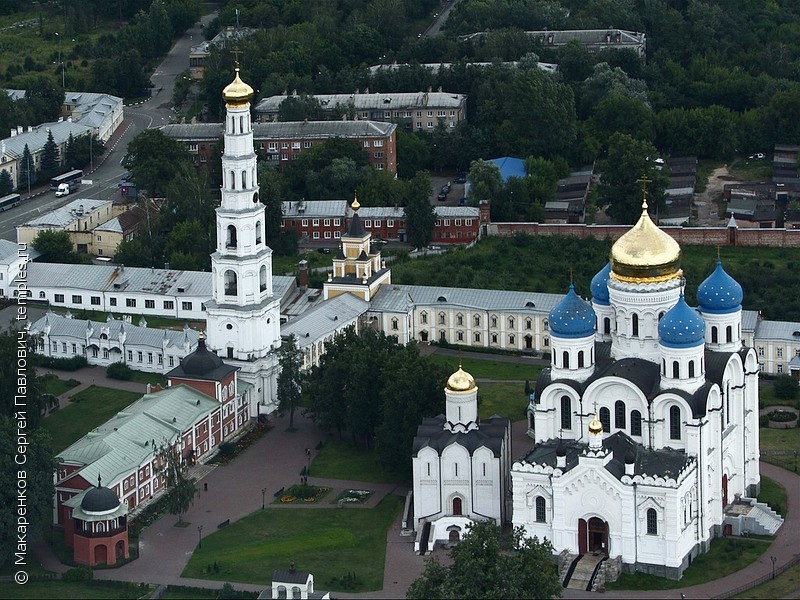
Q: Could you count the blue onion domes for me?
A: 4